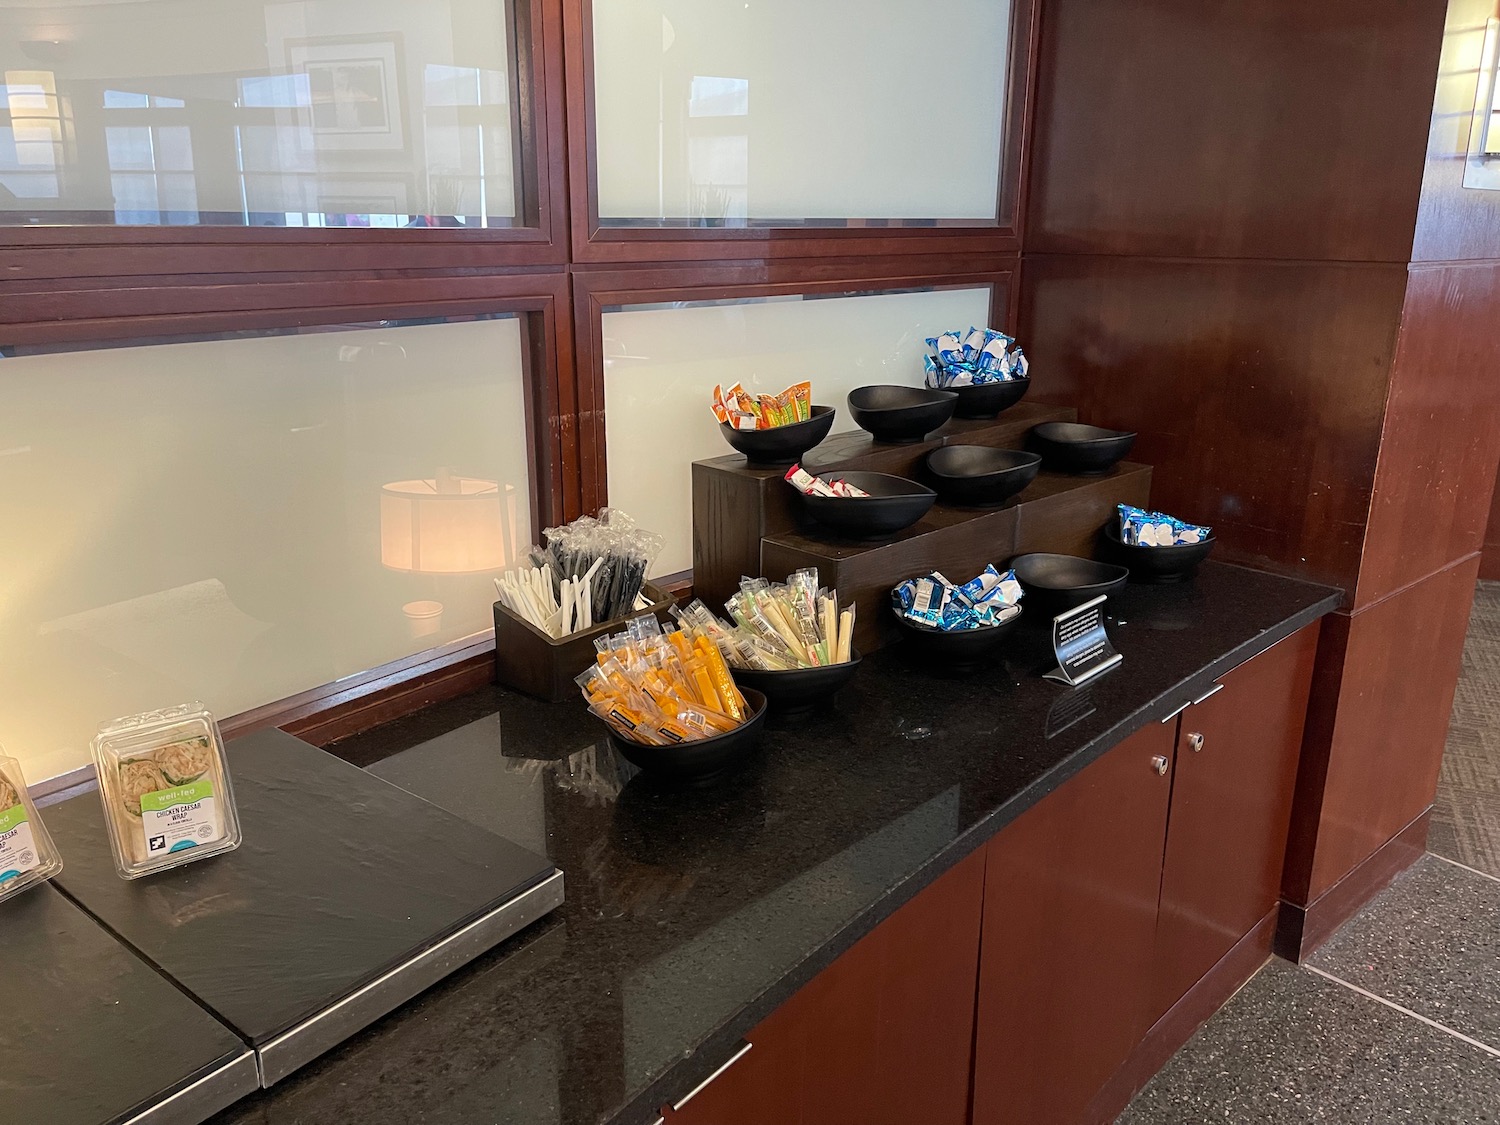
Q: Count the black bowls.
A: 11